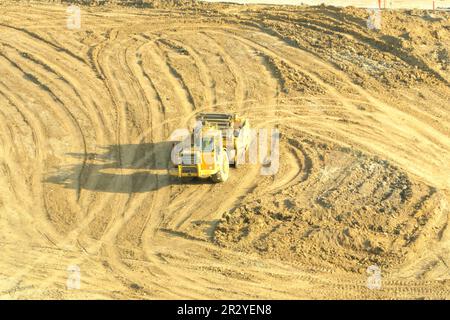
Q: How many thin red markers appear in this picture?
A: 3